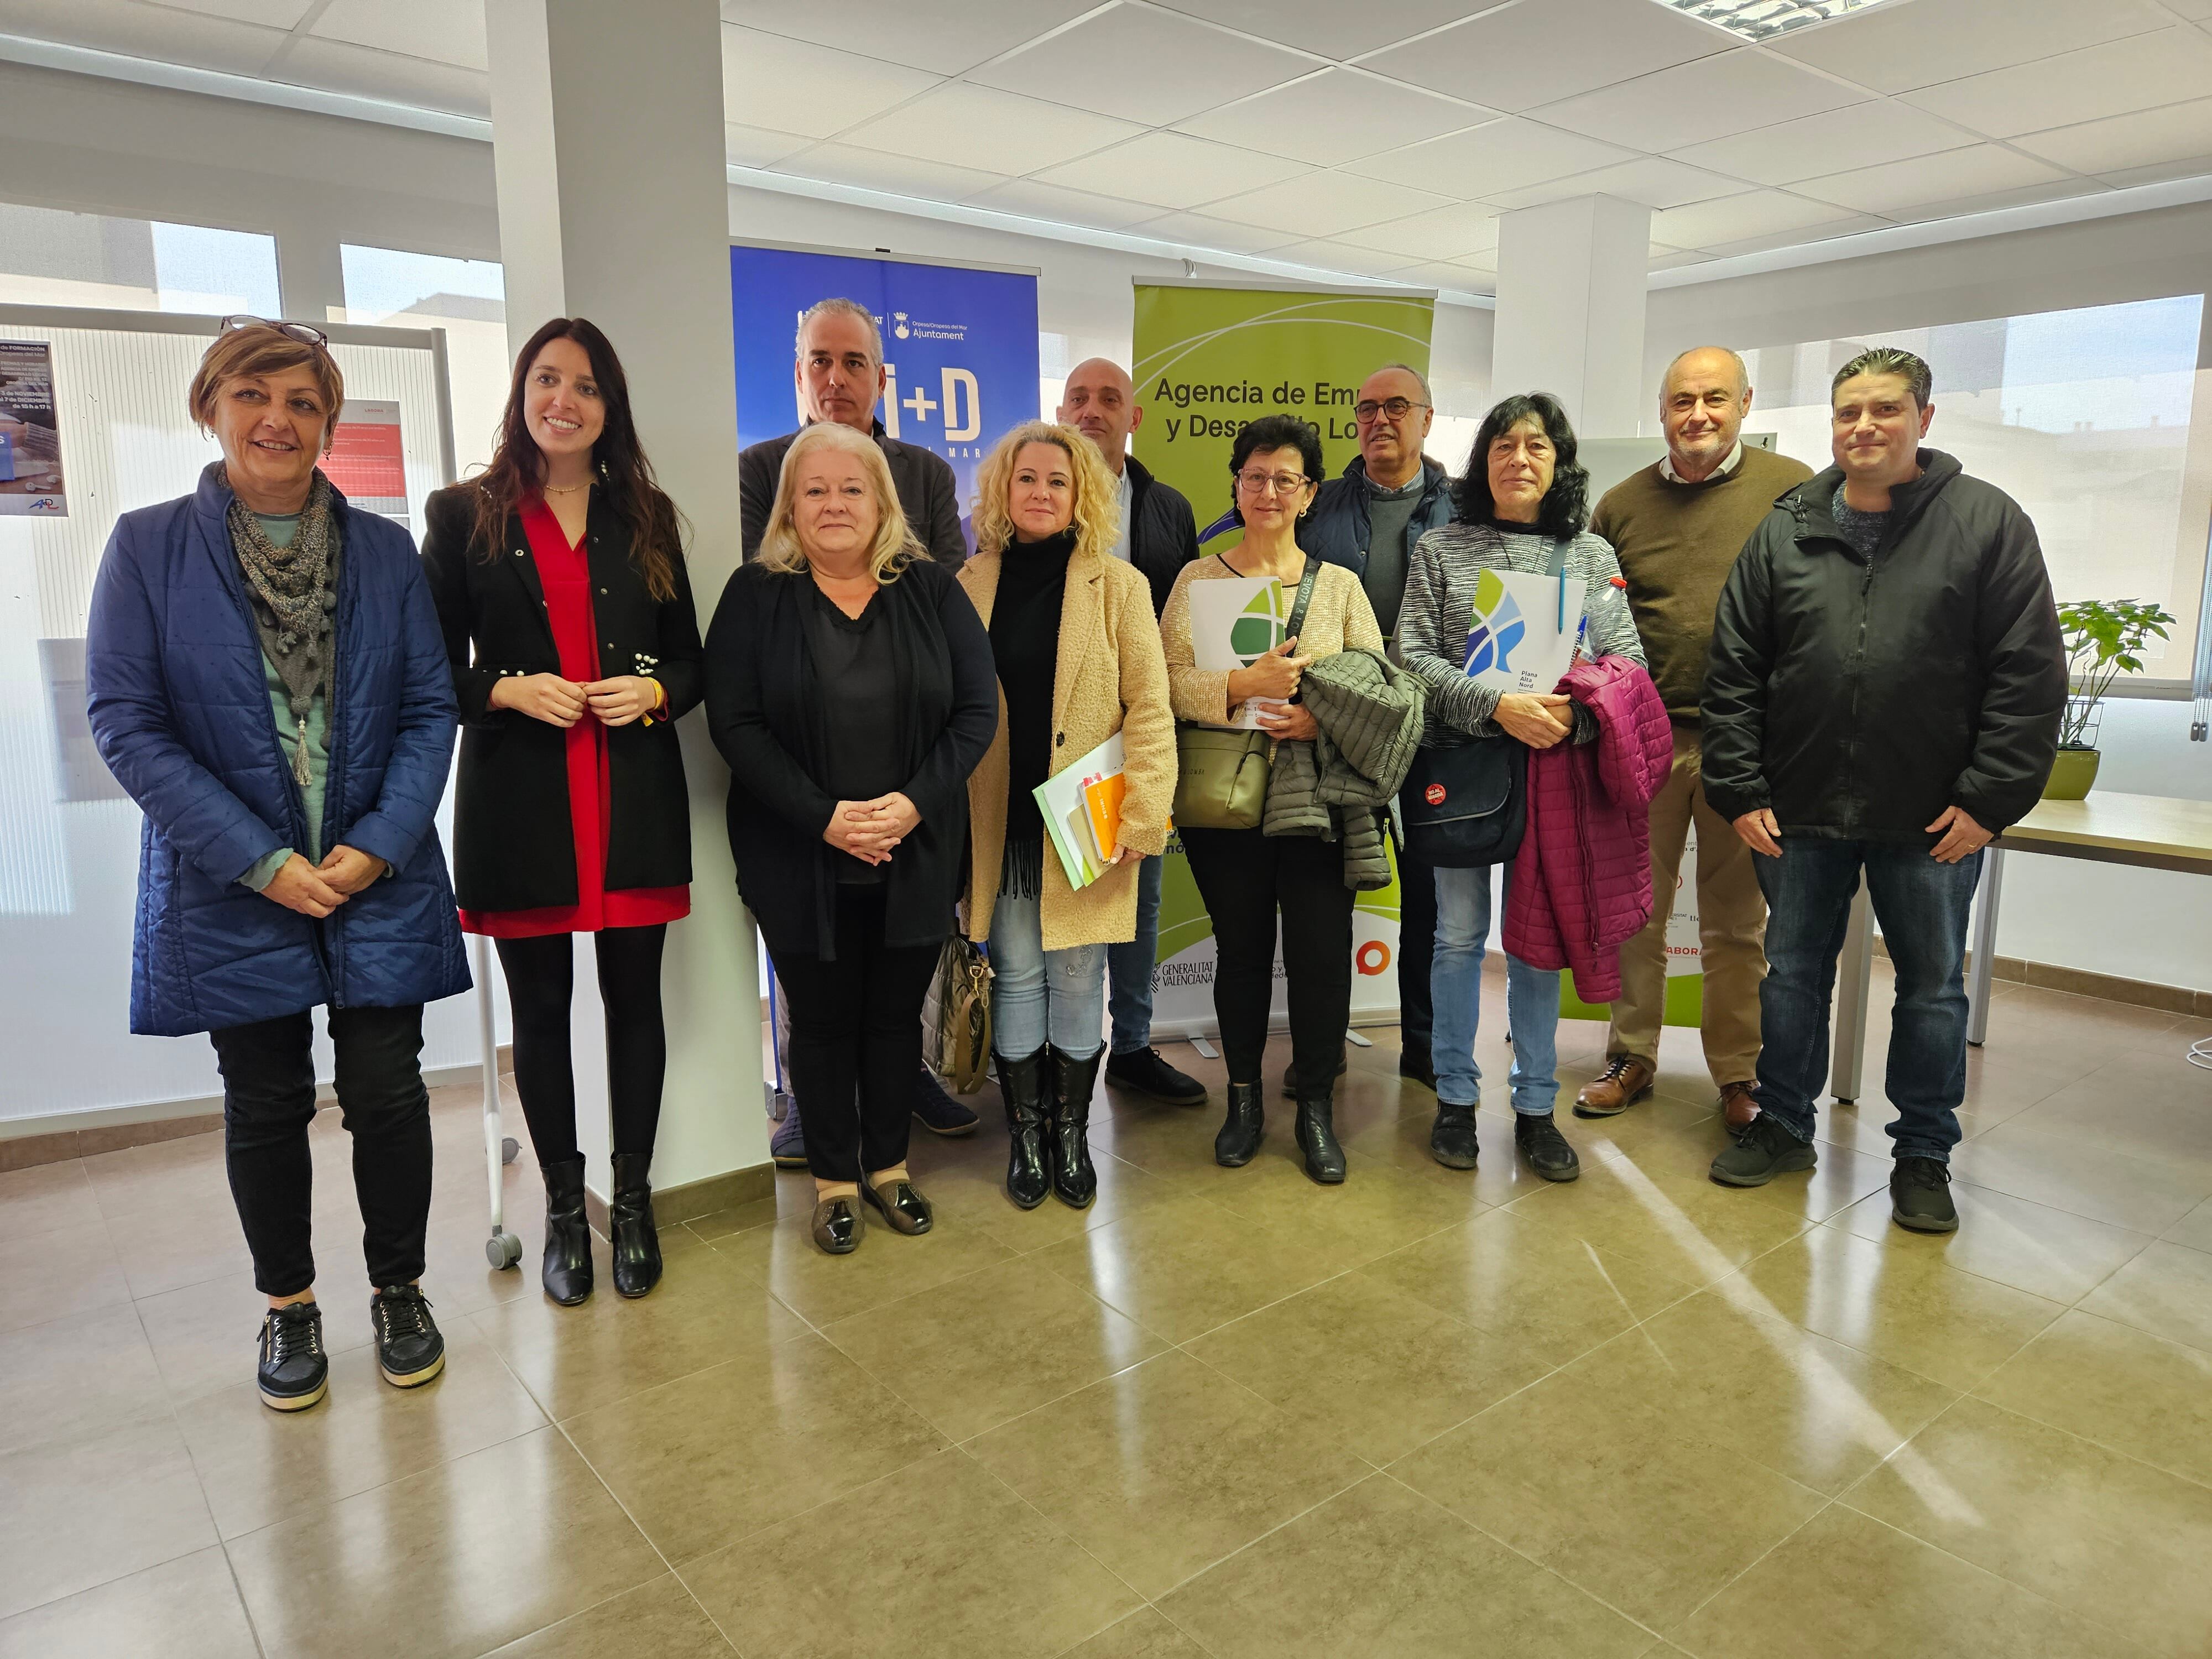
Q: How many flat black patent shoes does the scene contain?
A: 2